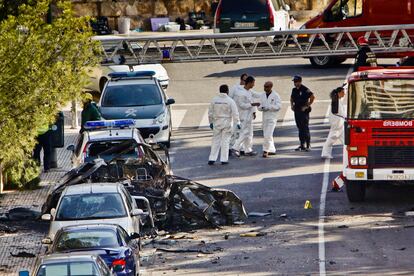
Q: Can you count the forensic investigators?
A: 5